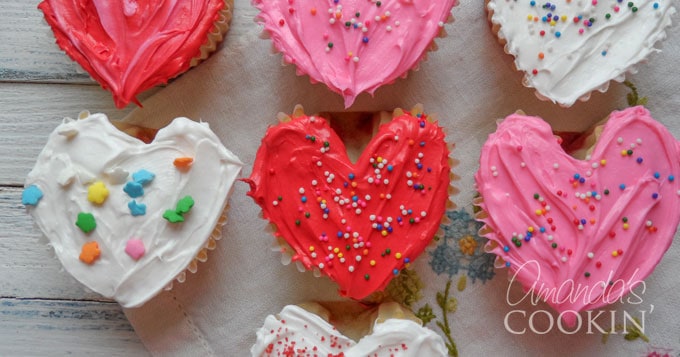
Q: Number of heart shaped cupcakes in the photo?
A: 7